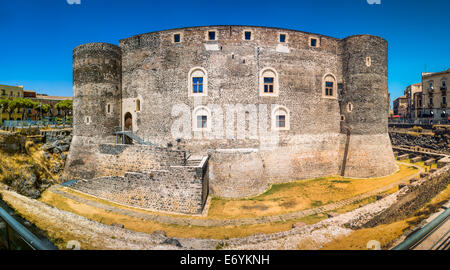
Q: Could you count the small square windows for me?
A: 5